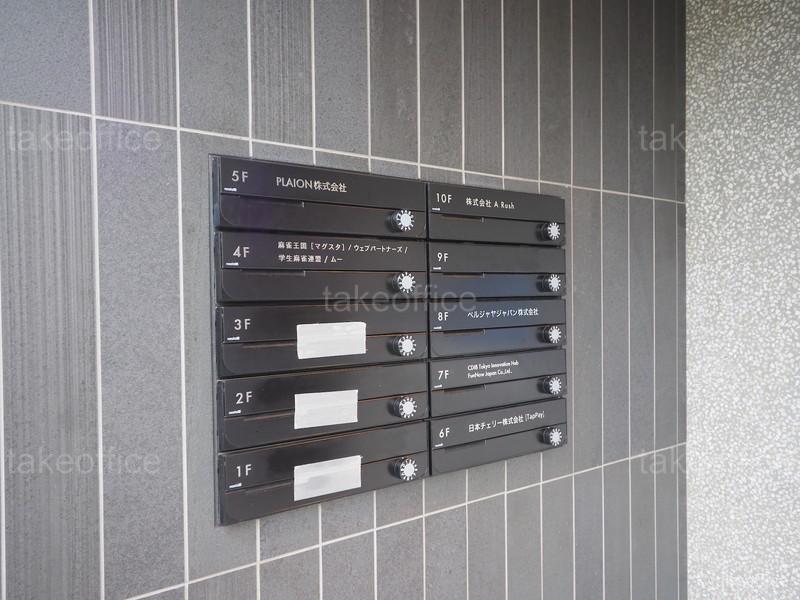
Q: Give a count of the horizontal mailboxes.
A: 10